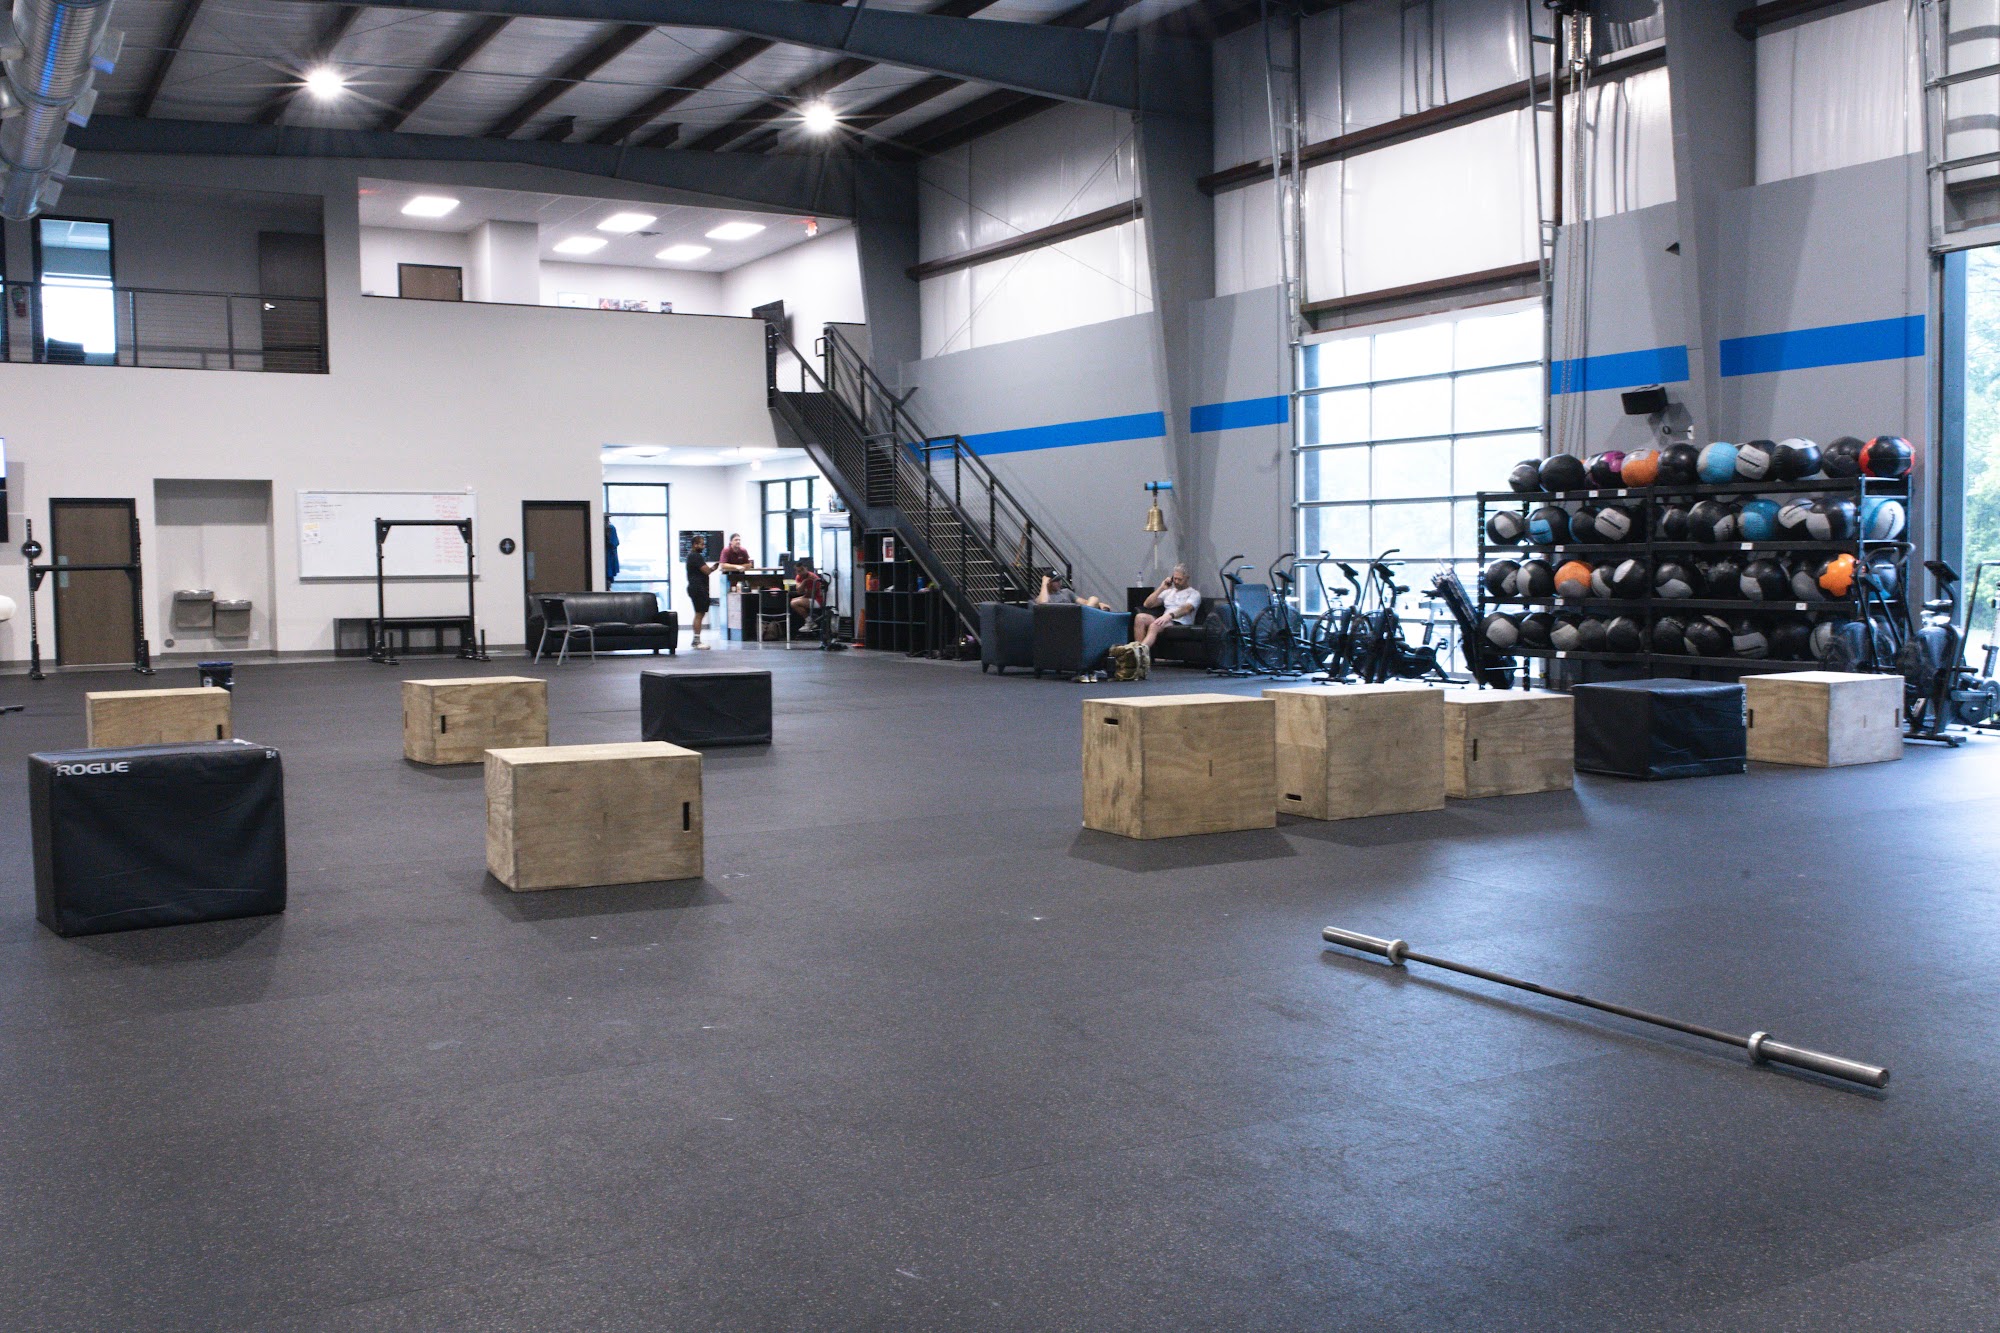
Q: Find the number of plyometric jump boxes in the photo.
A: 10